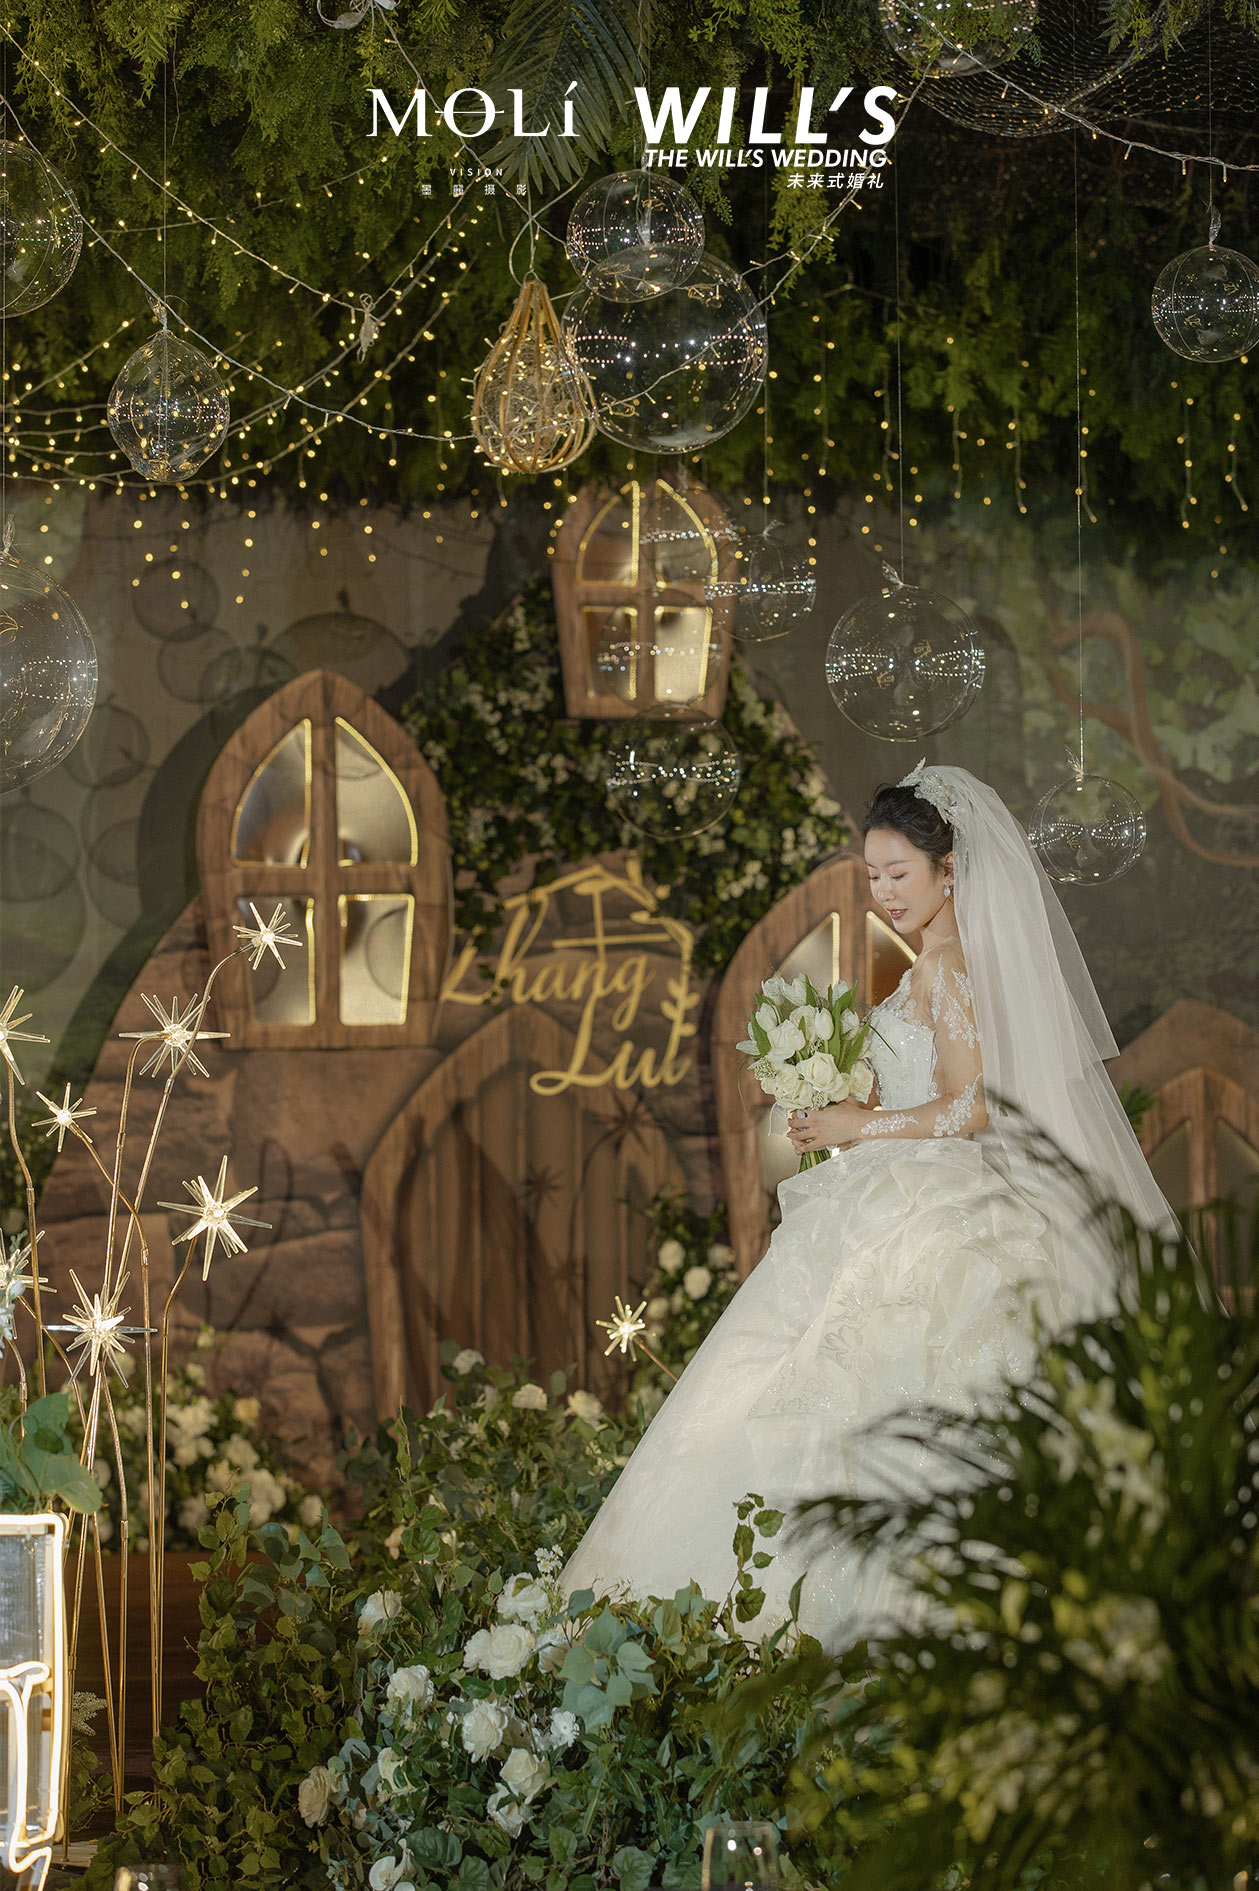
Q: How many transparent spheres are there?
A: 13